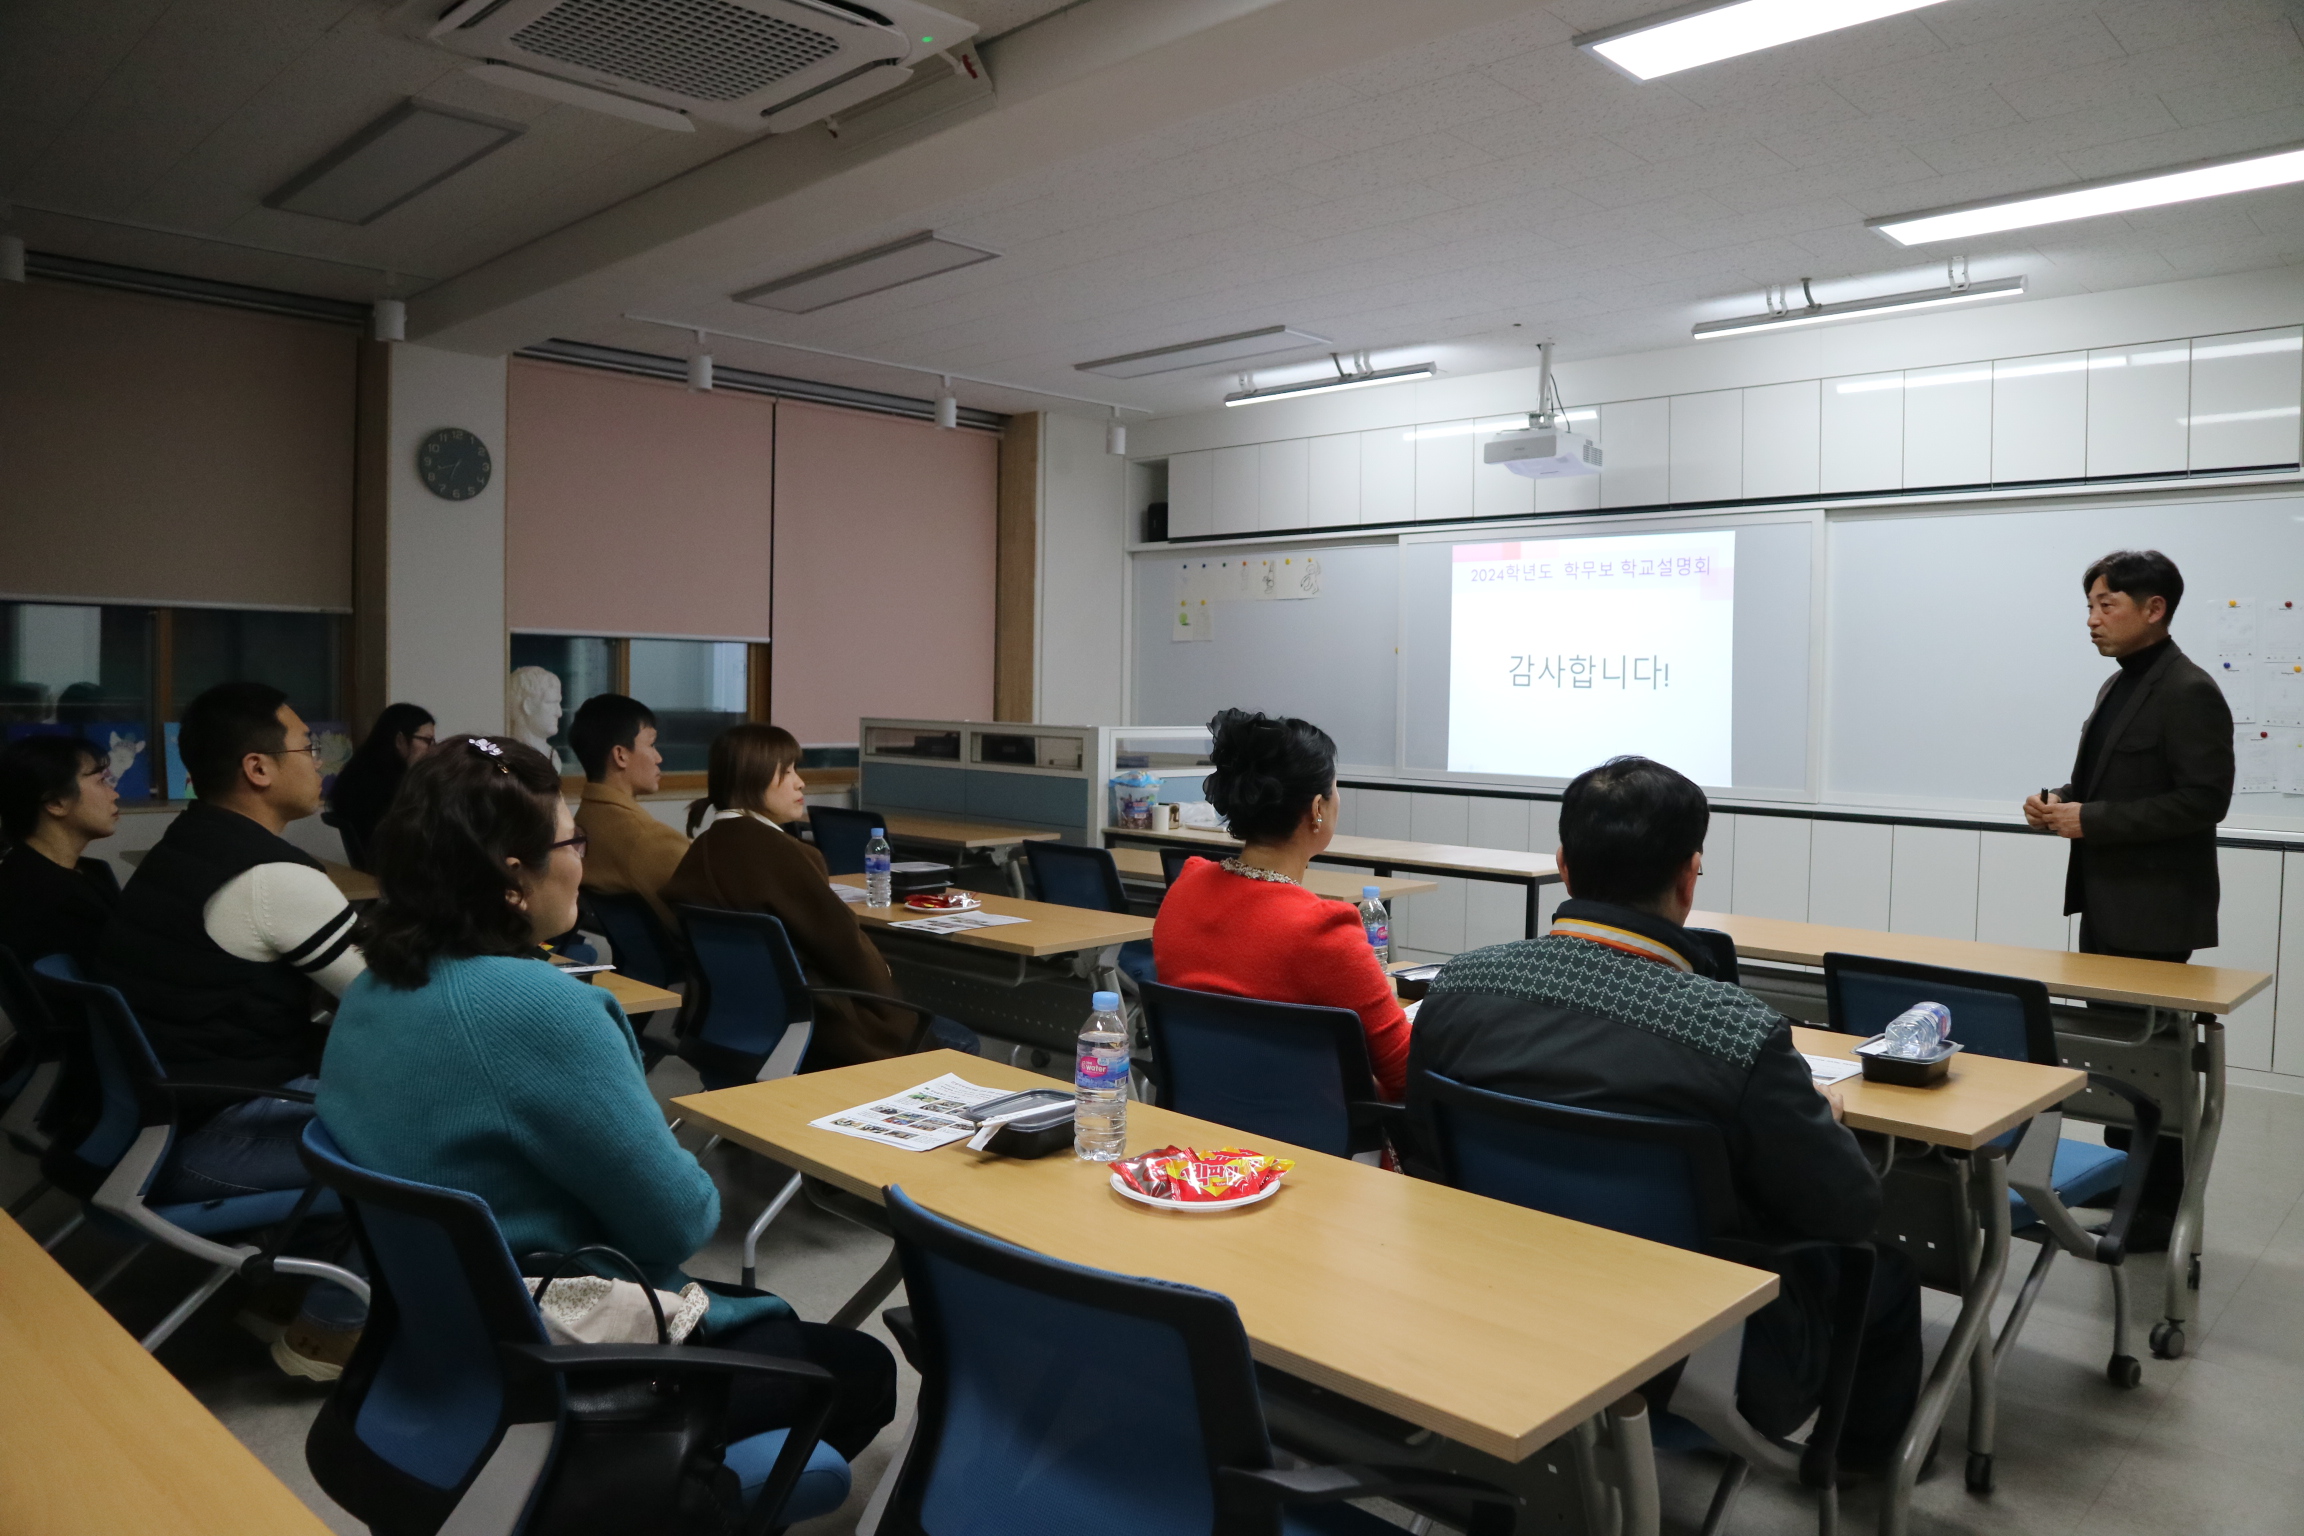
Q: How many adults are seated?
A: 8